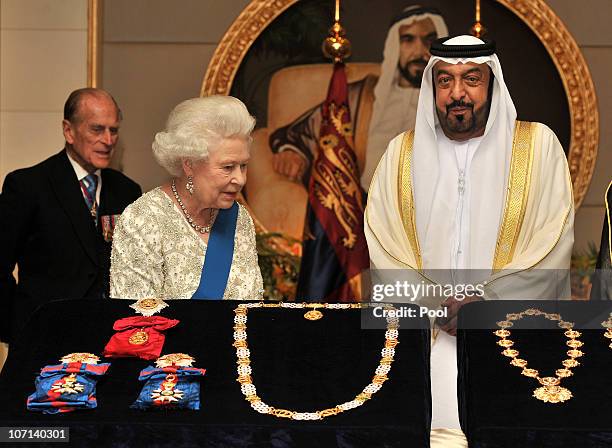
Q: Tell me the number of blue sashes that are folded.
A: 2